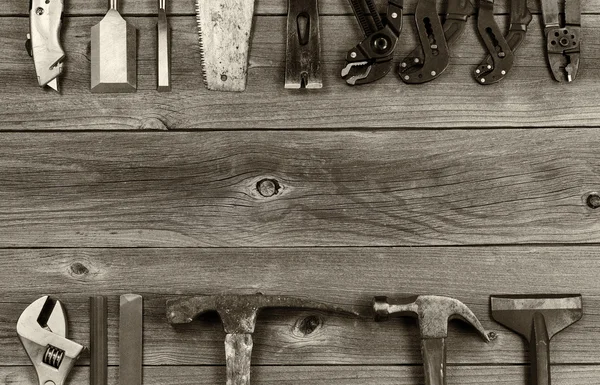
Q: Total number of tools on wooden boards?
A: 15